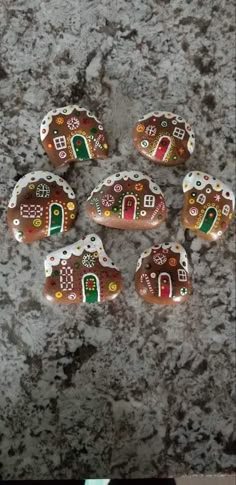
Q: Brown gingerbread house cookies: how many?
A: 7